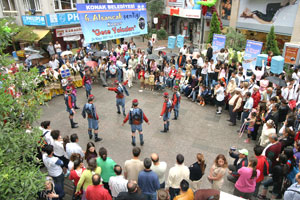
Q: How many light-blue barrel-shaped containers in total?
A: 4